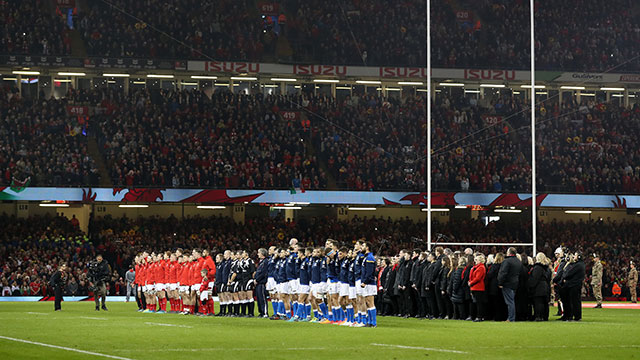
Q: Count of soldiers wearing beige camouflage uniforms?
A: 2